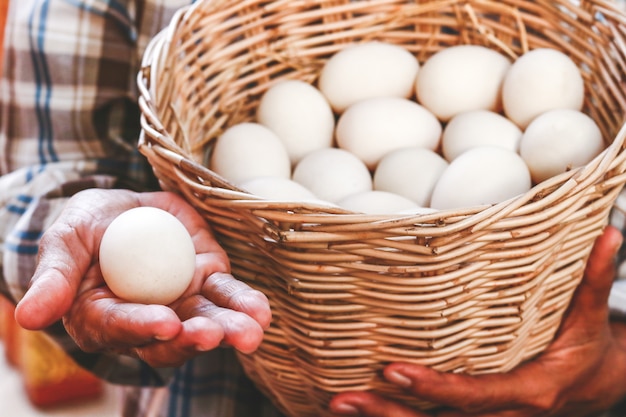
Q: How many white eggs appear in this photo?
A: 14